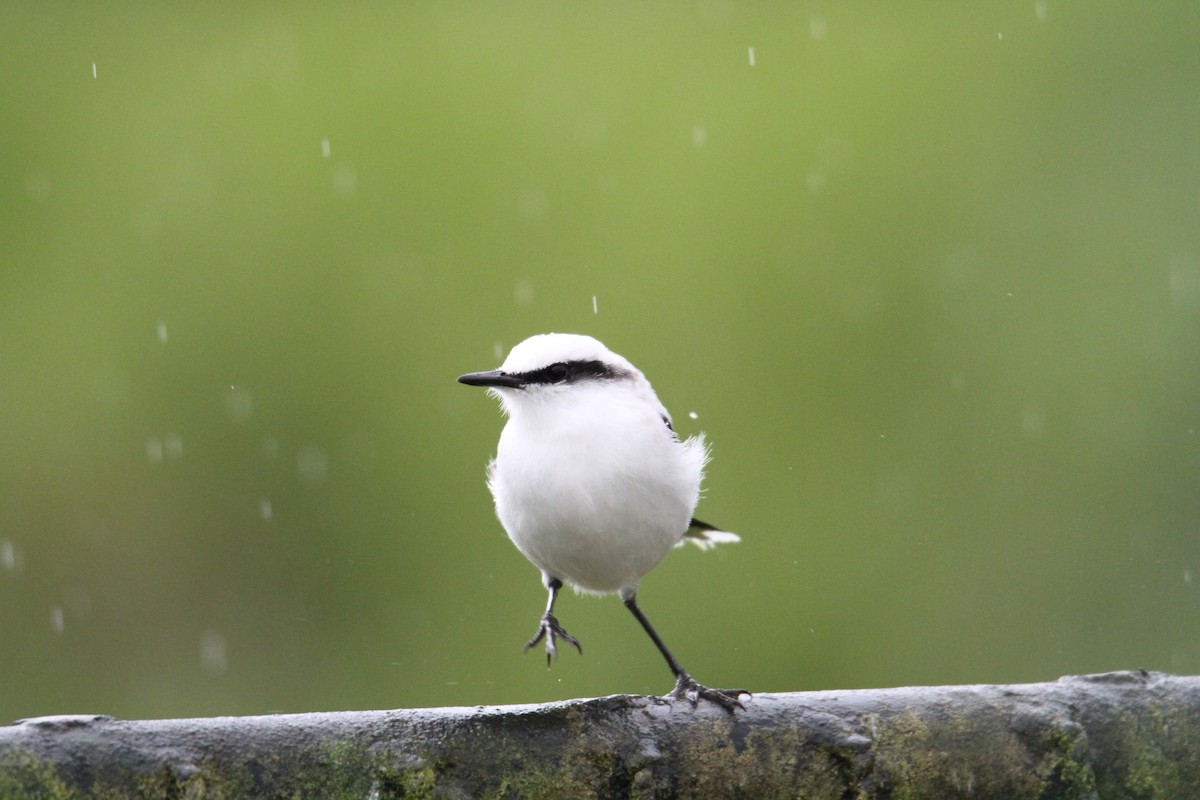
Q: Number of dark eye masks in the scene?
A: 1